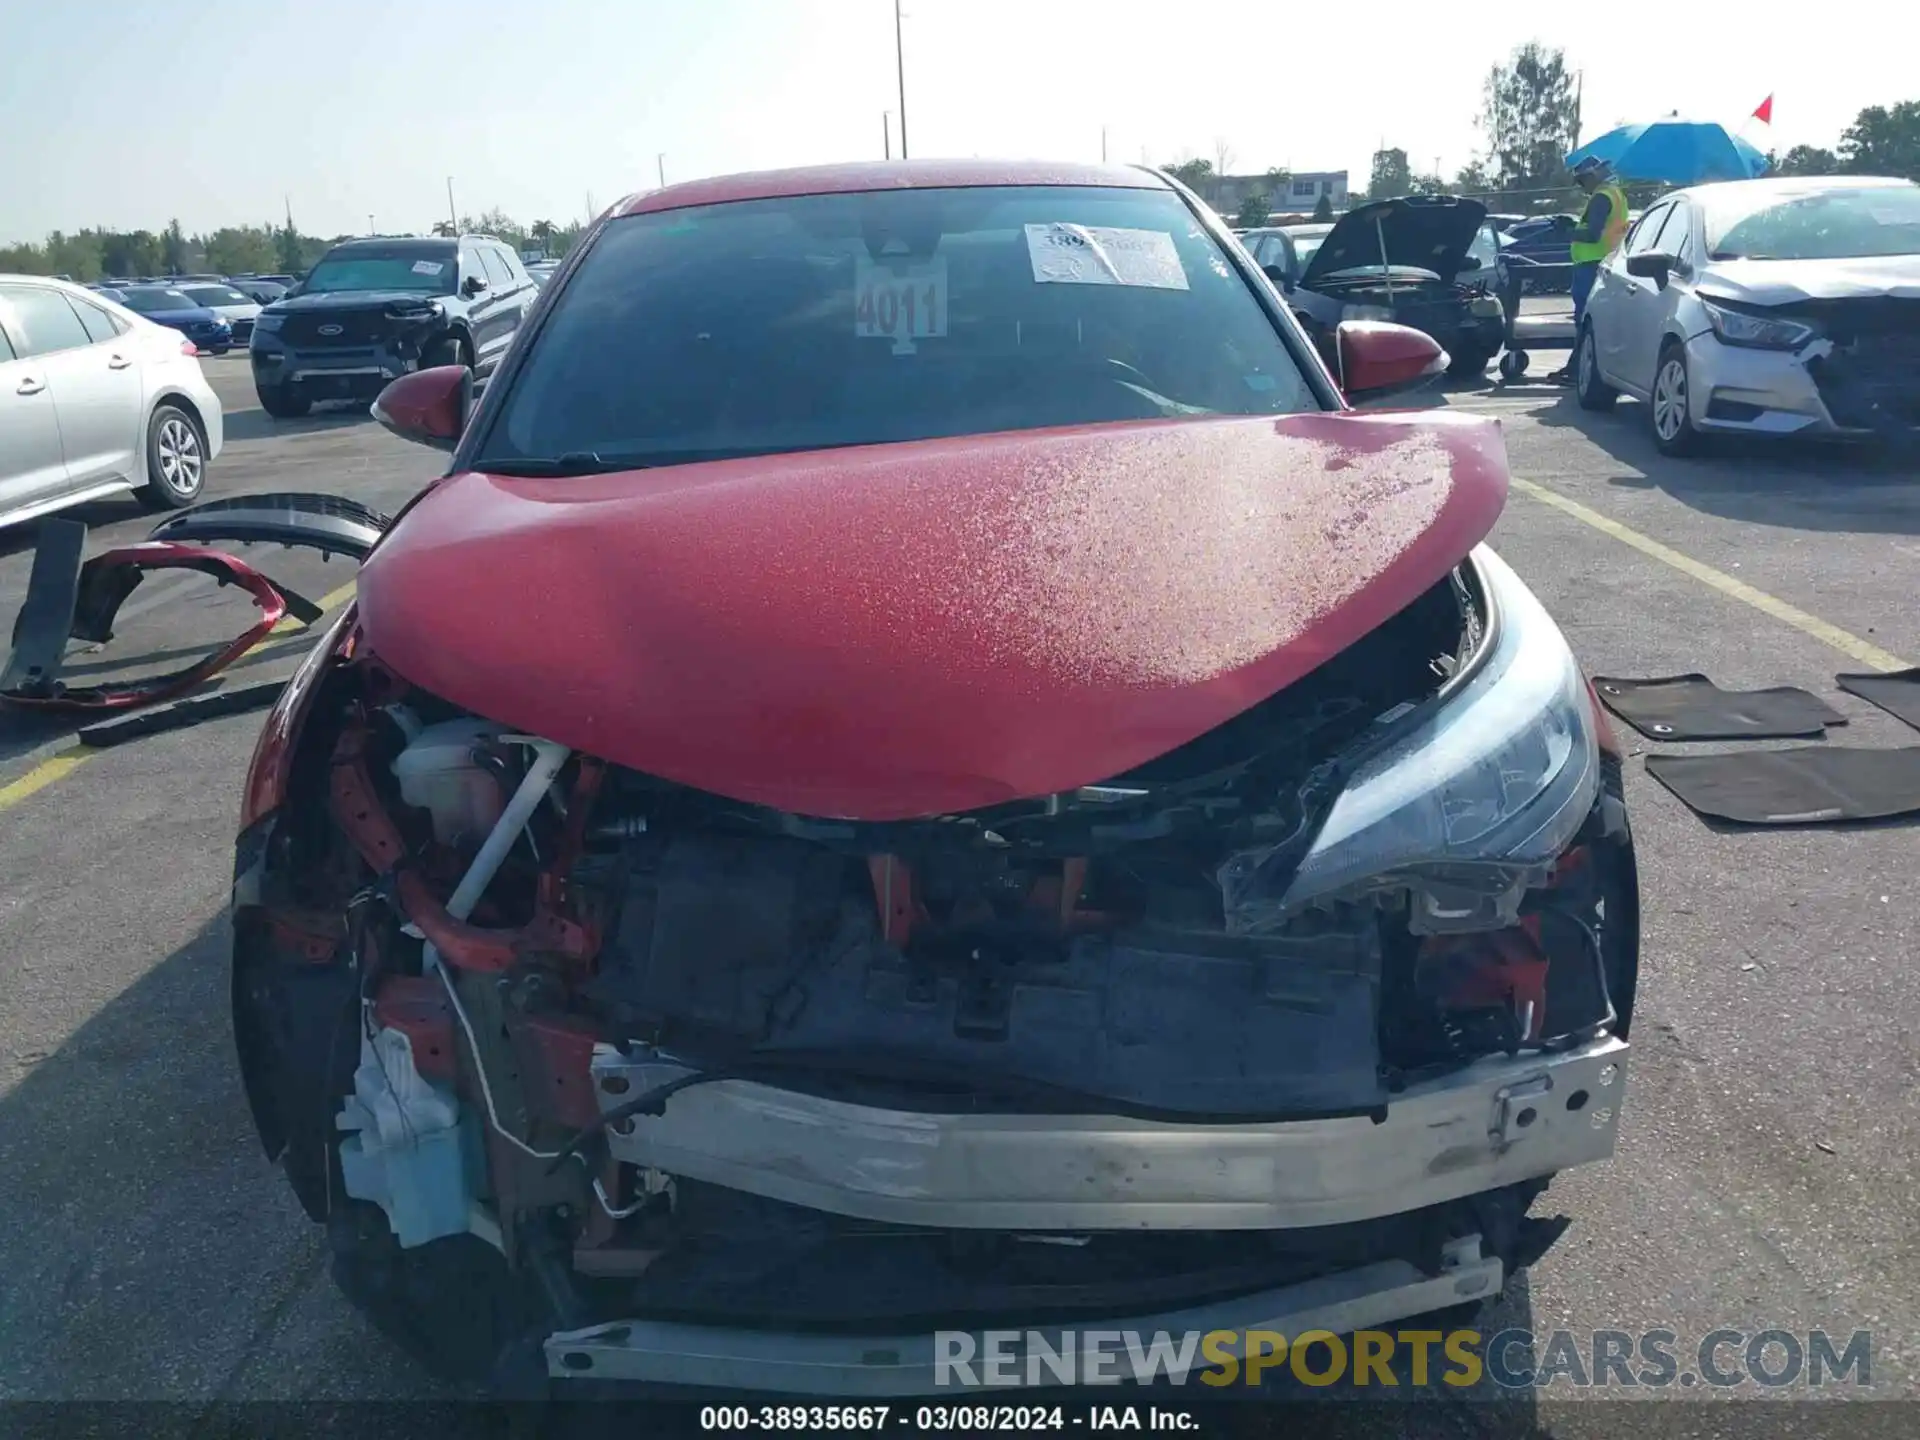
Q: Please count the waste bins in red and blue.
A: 0